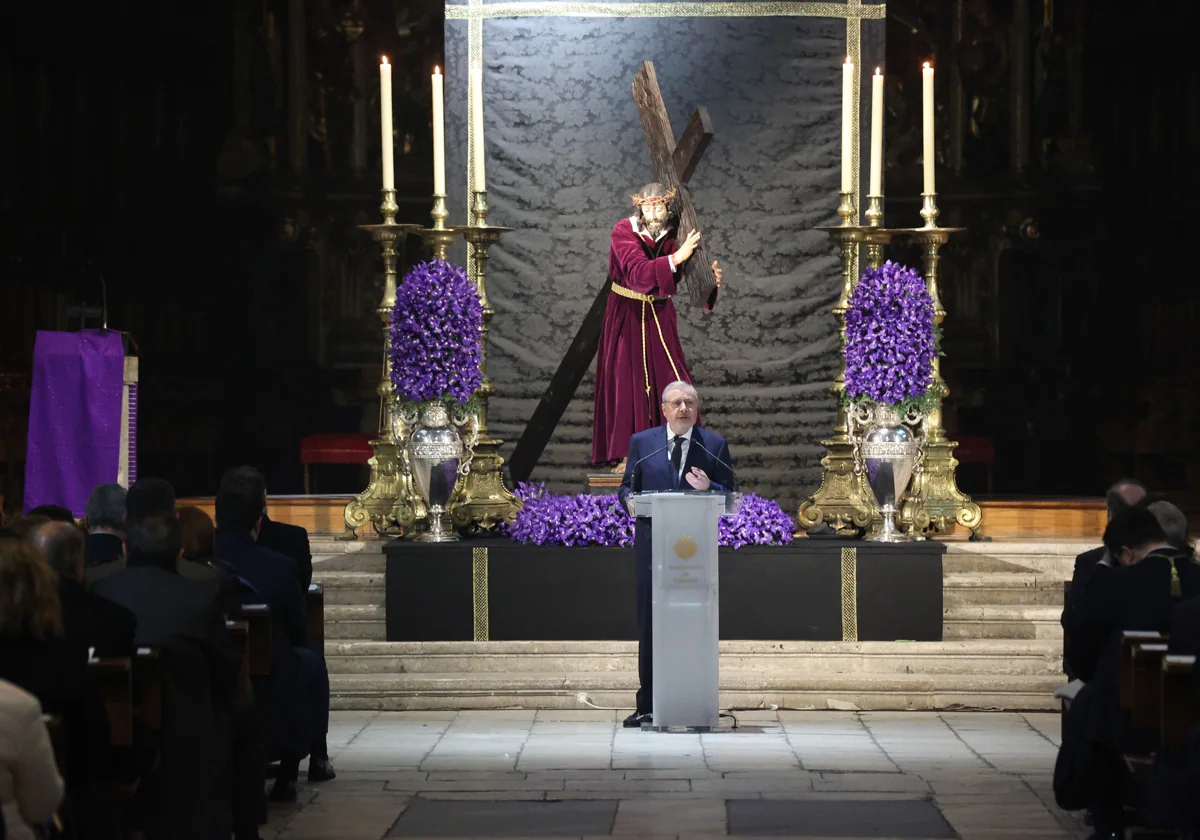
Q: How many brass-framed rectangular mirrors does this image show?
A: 0